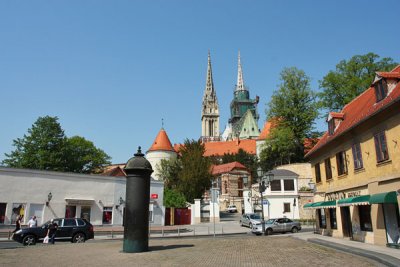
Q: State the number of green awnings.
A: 3